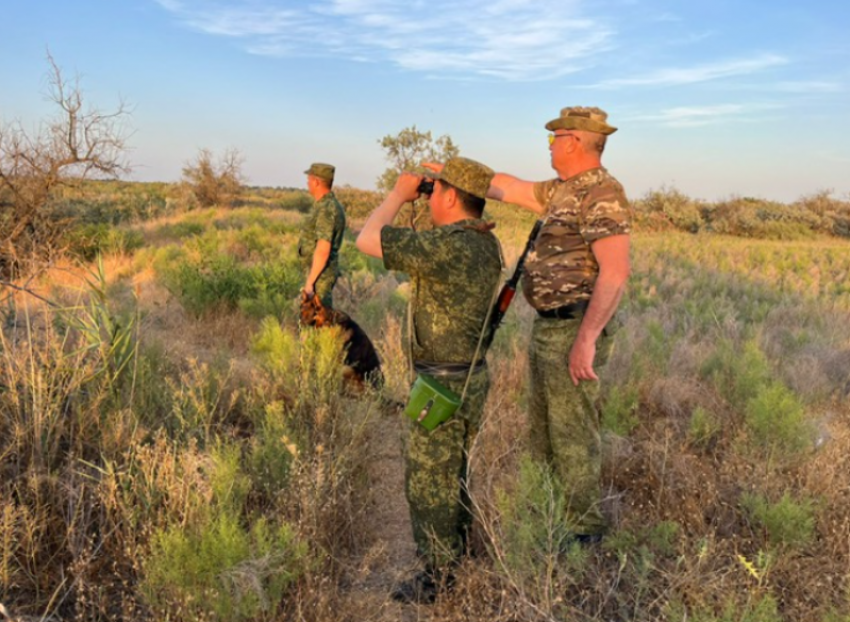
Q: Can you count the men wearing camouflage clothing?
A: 3